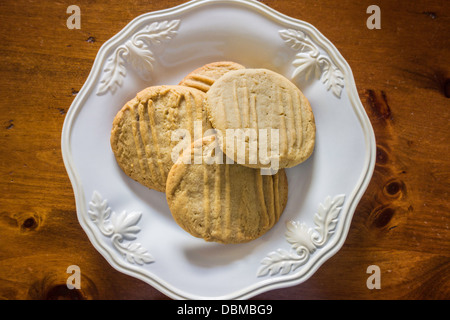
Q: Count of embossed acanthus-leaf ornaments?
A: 4